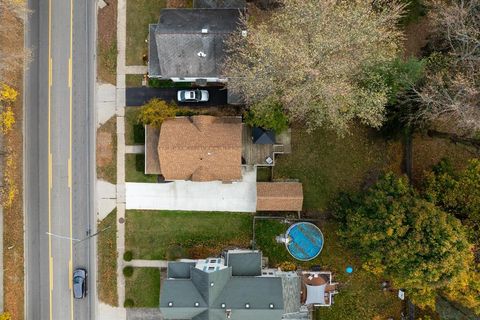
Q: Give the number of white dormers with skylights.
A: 1